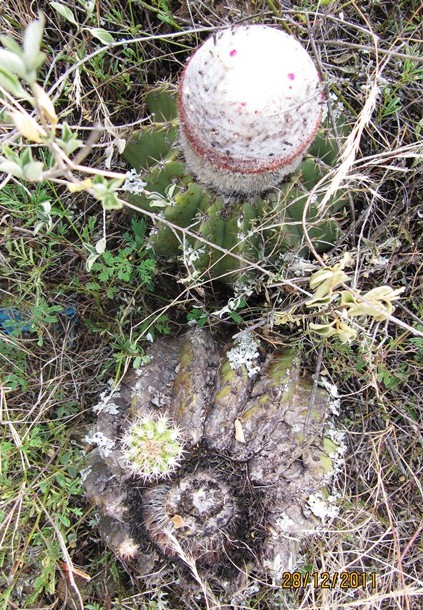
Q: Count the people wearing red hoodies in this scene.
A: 0